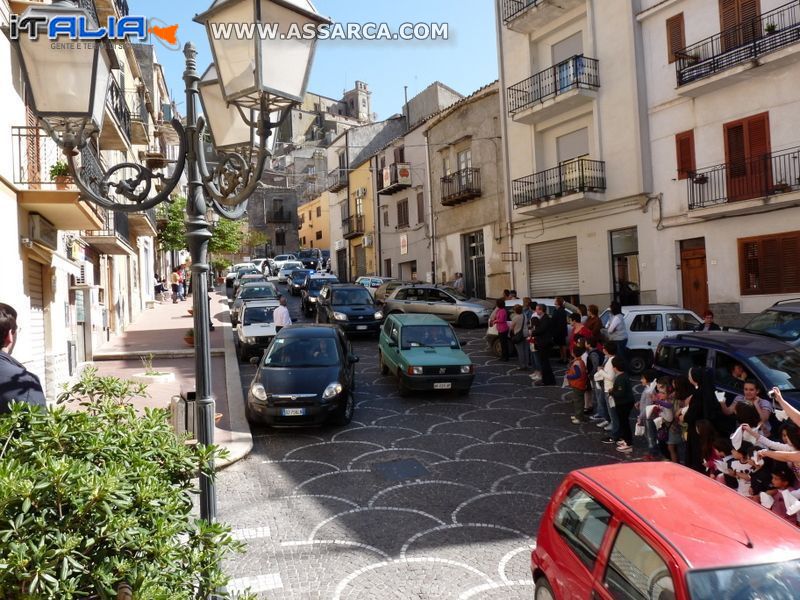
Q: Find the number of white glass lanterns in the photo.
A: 3